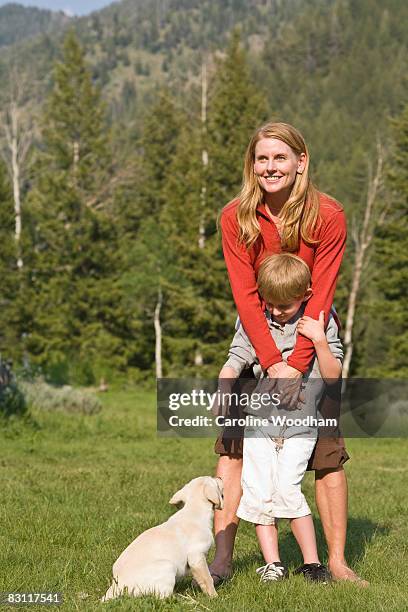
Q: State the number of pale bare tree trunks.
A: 4